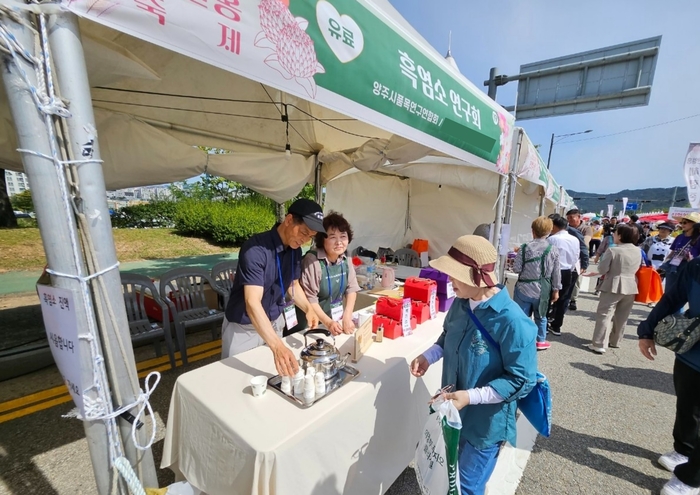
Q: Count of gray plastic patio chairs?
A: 4